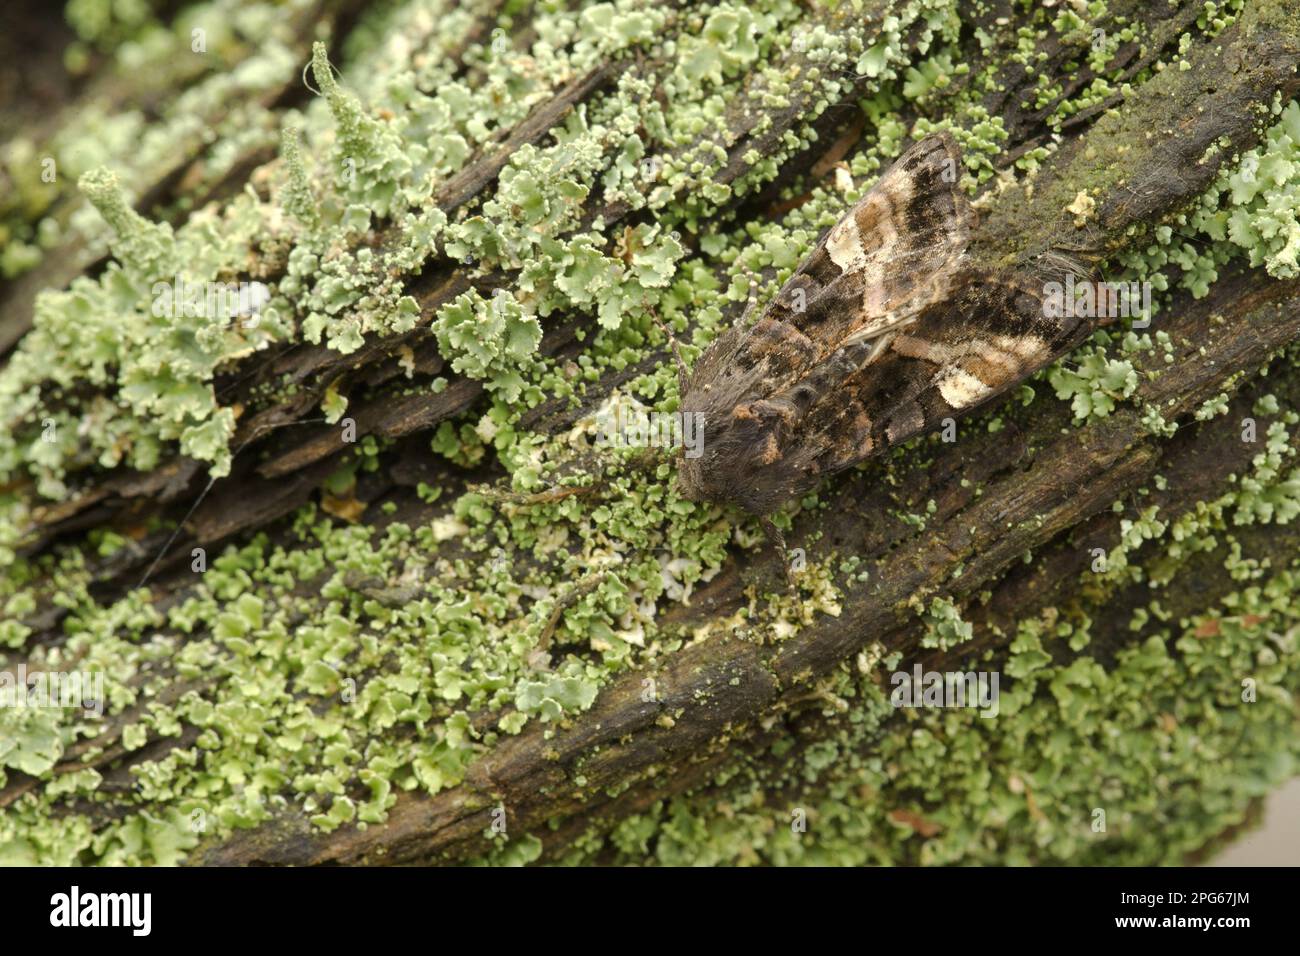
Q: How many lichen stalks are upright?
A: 3